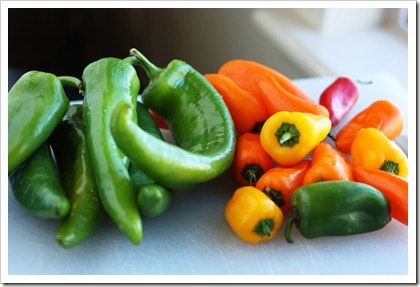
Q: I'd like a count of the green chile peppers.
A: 7